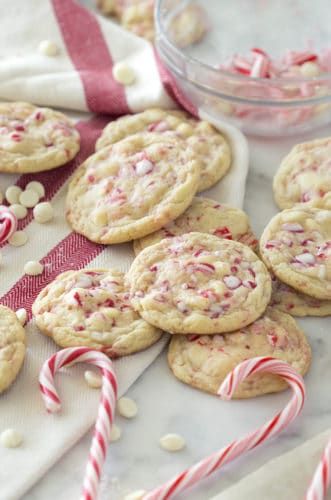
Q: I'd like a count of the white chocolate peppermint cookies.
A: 11